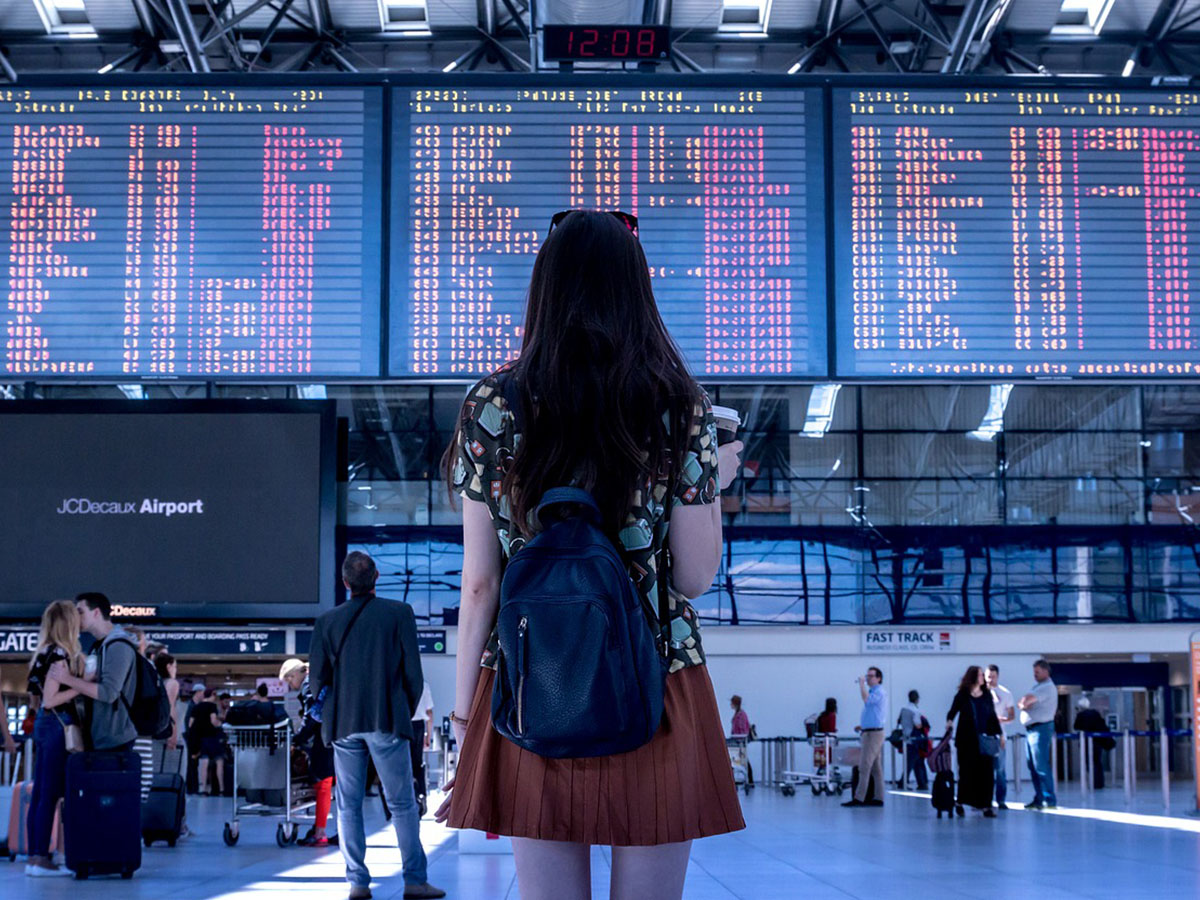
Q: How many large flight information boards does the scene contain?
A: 3